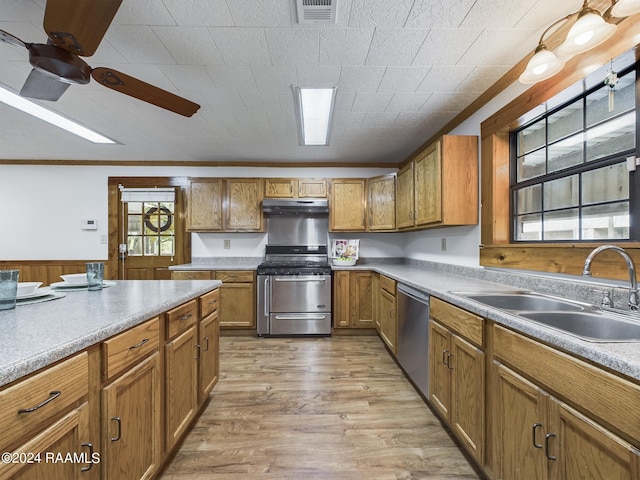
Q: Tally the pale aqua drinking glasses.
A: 2